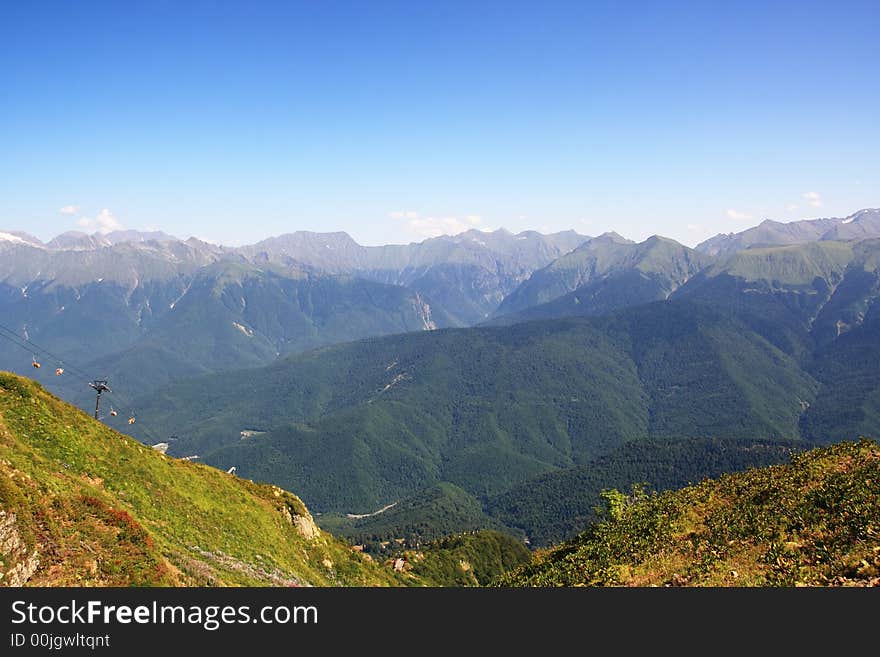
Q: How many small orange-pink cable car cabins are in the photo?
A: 4